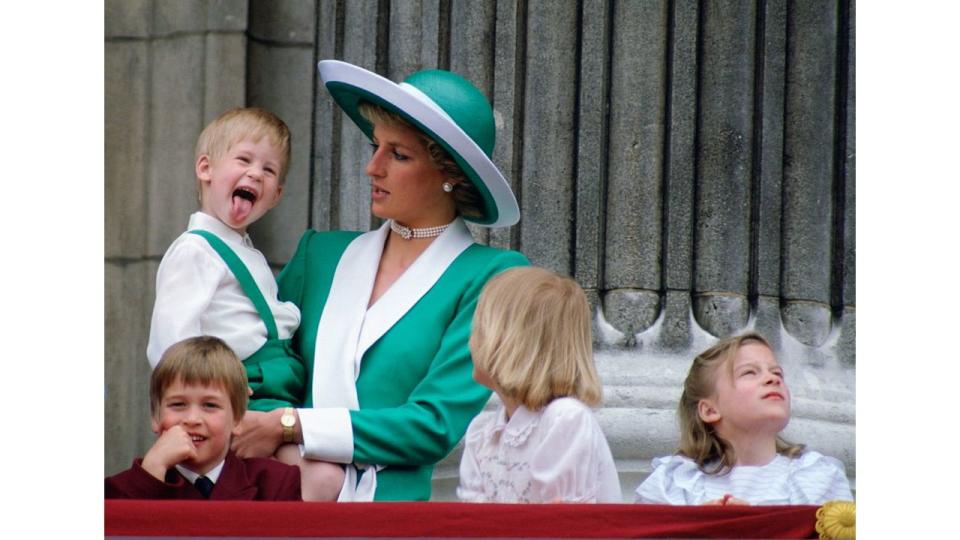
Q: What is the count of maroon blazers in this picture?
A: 1